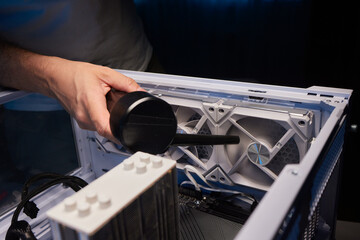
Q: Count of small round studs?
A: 8